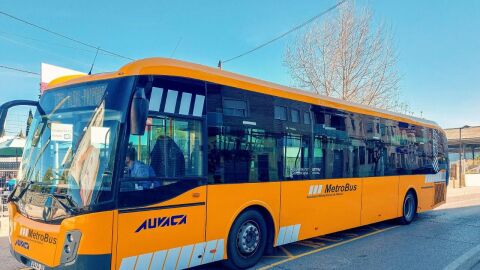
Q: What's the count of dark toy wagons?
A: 0